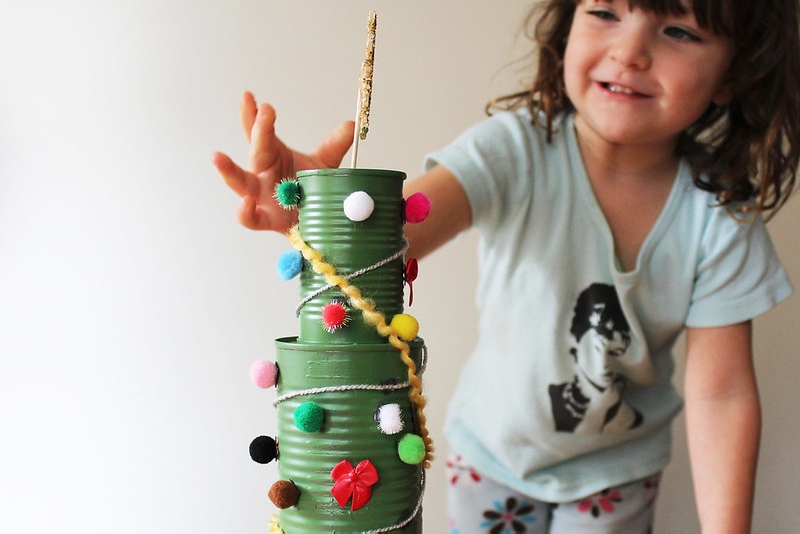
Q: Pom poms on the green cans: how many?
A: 12